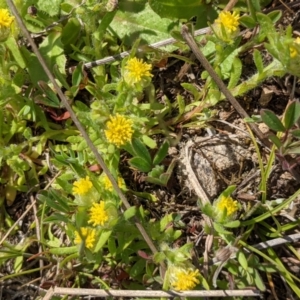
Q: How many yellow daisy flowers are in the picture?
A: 11